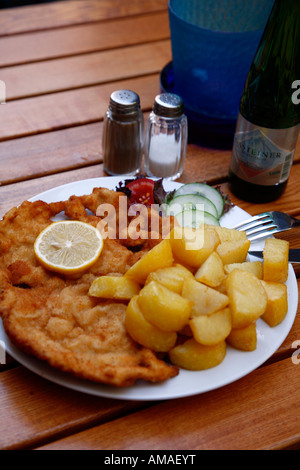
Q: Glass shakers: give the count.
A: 2